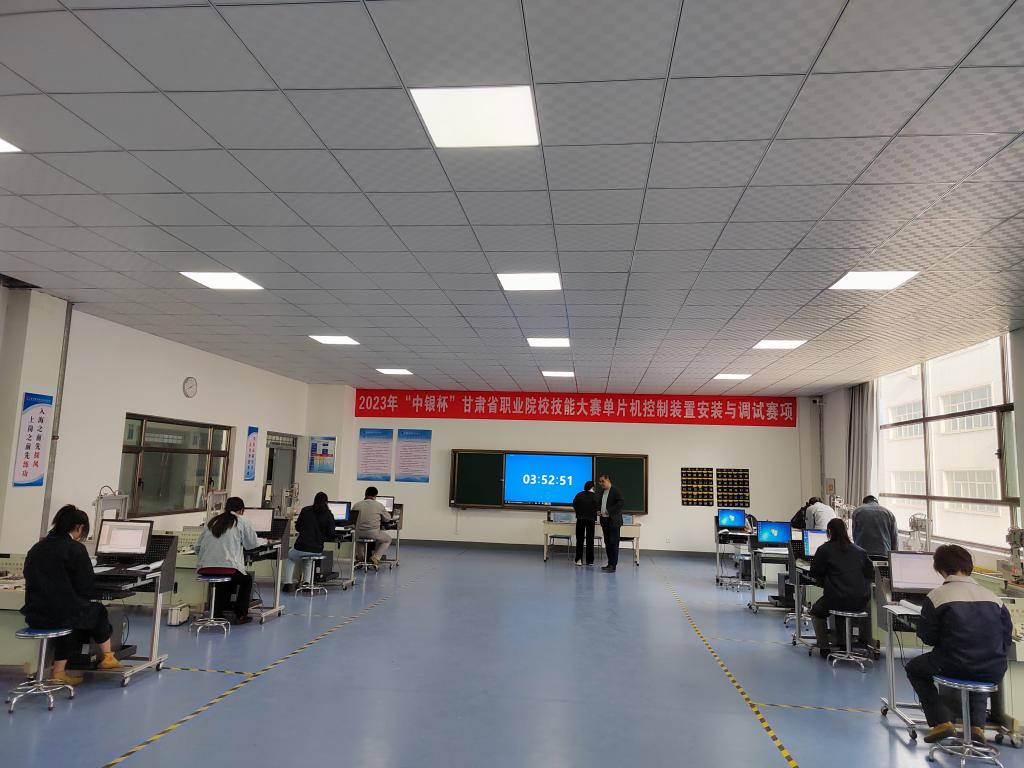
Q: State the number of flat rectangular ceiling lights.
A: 11